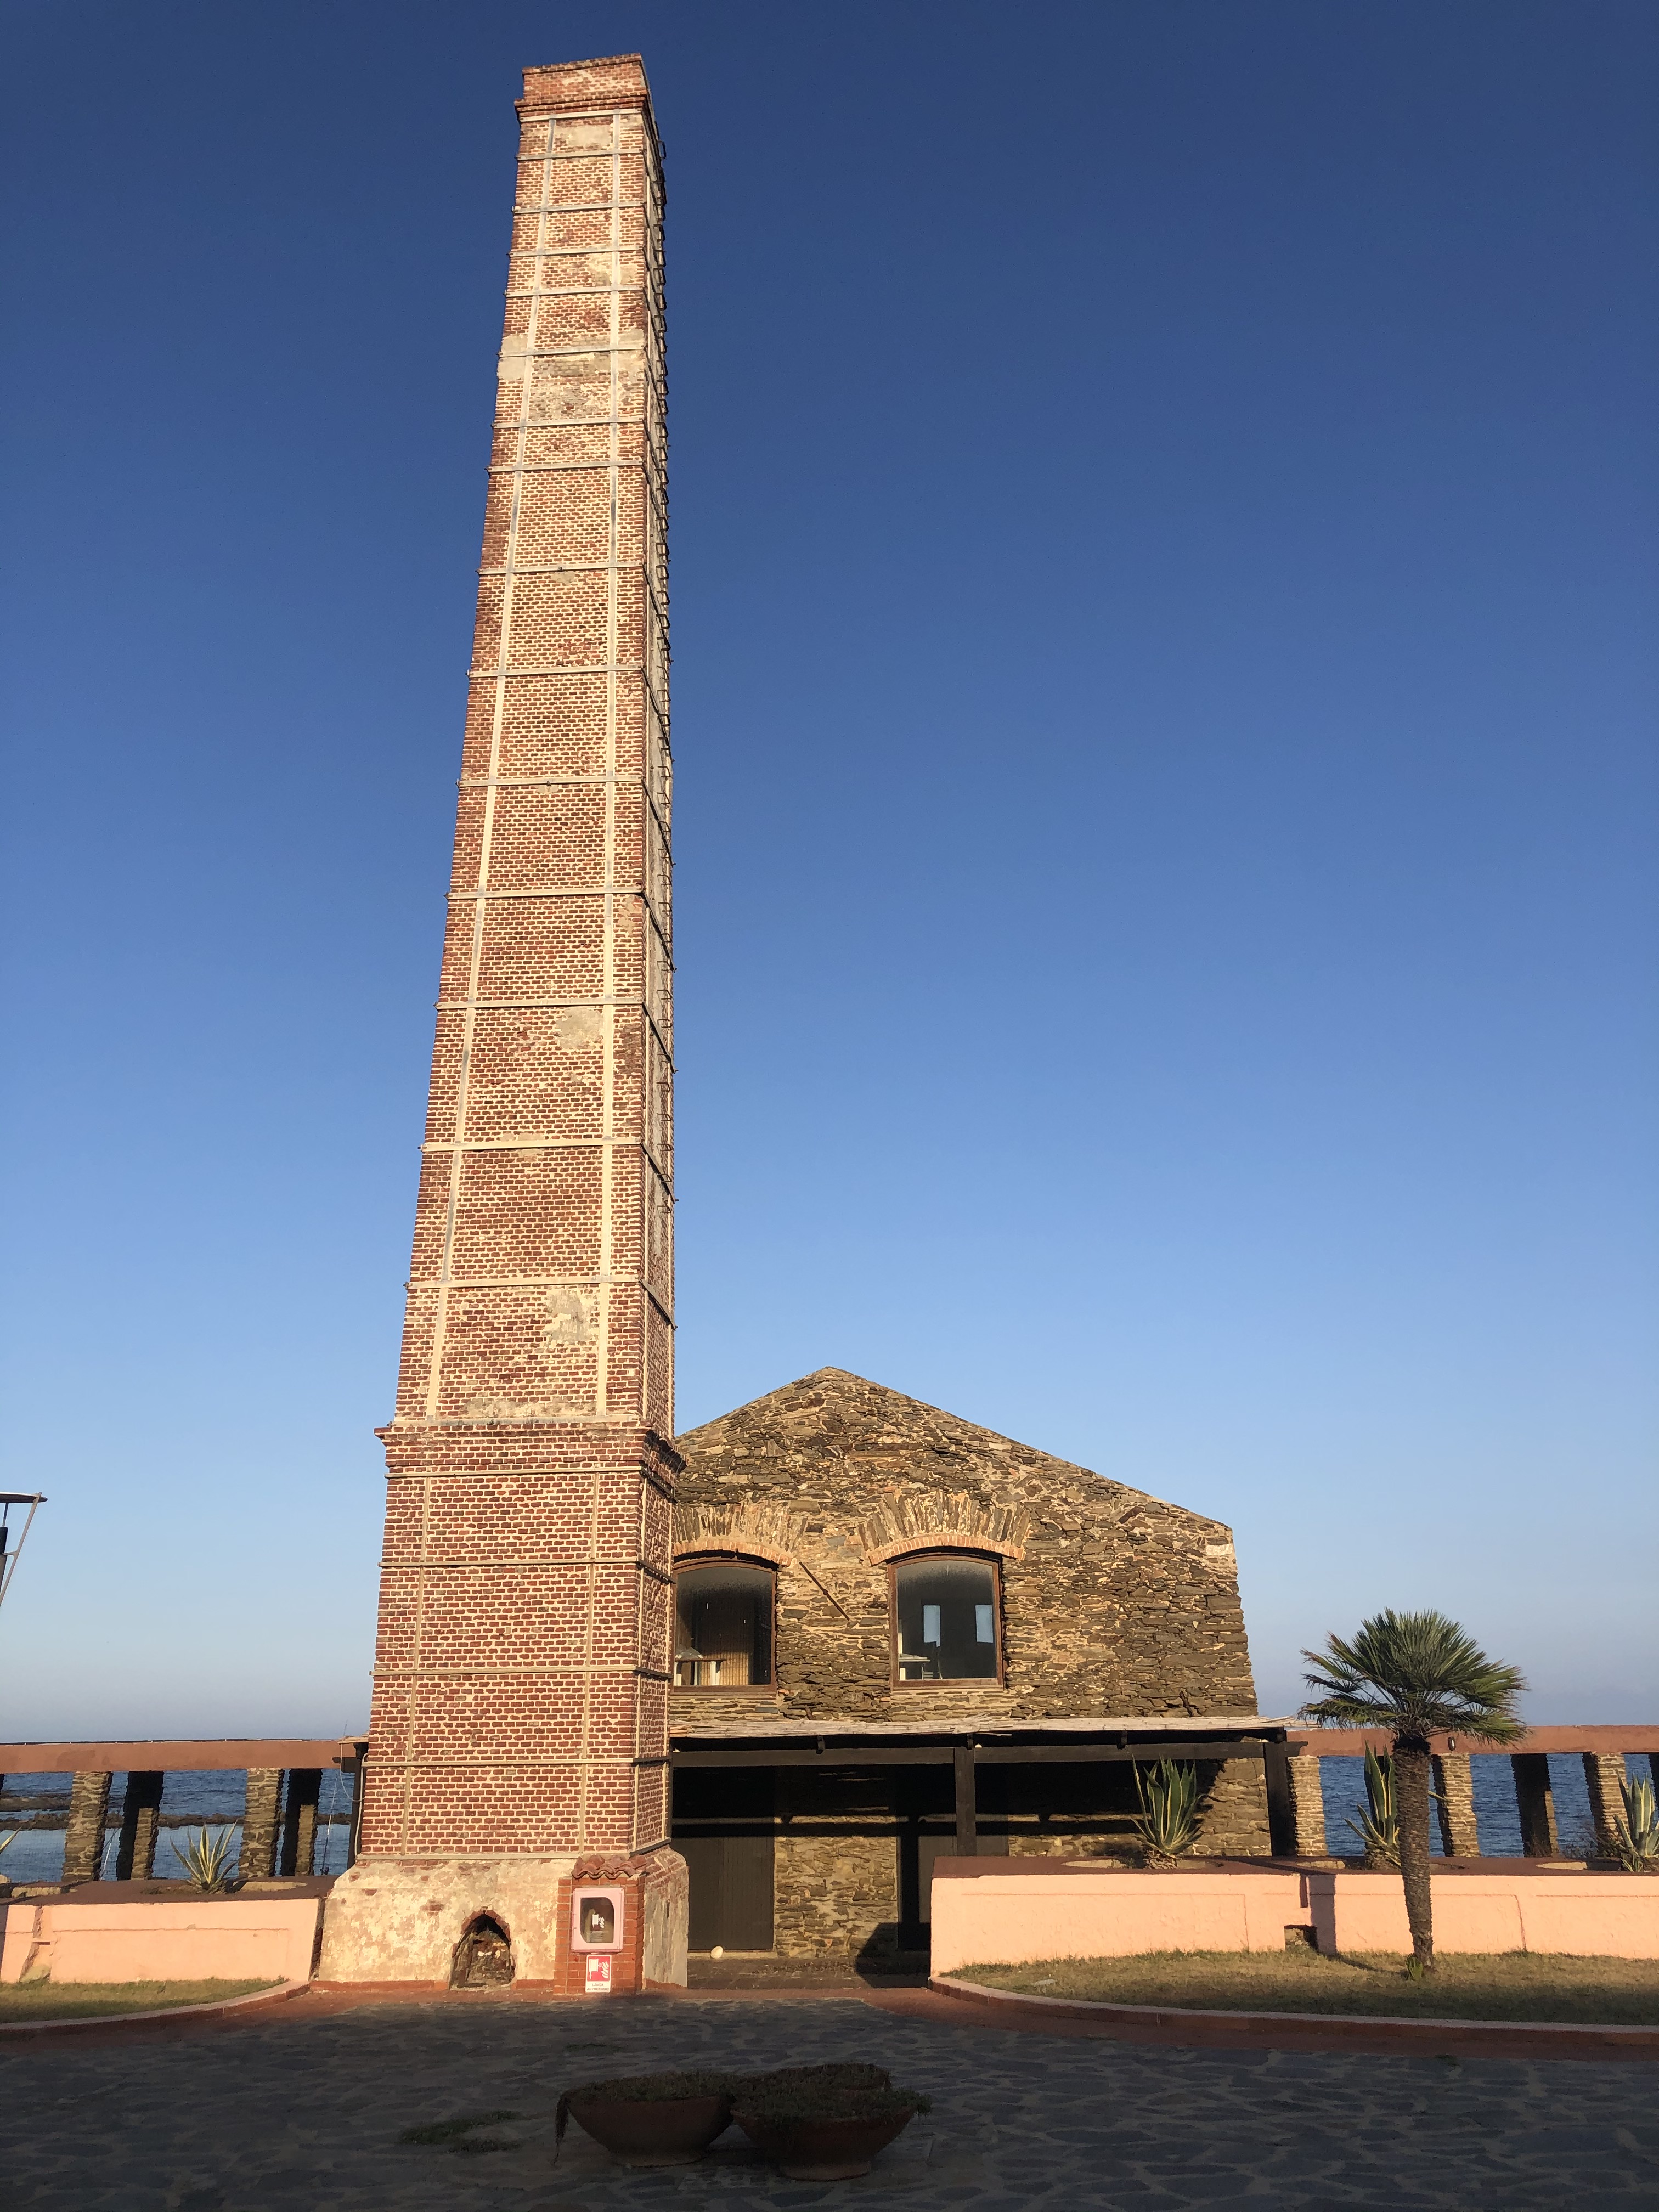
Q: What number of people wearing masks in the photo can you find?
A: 0